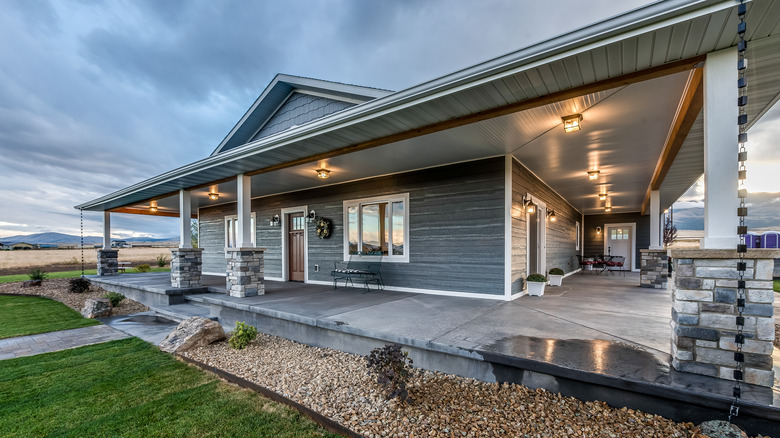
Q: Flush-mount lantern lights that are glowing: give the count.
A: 7